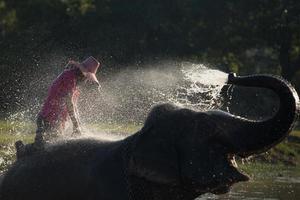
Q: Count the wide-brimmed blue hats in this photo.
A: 0